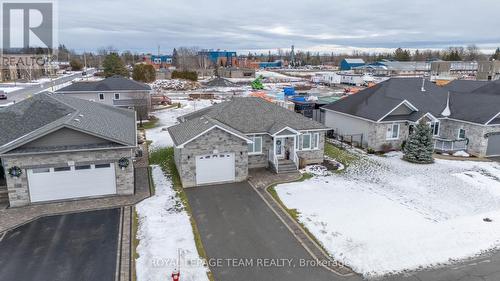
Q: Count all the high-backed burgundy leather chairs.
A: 0